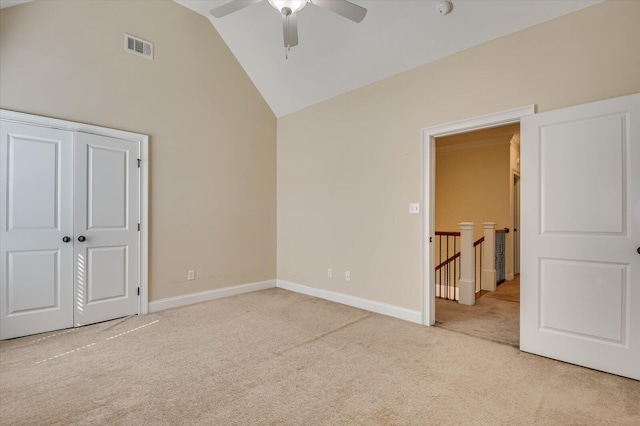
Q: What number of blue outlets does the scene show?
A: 0